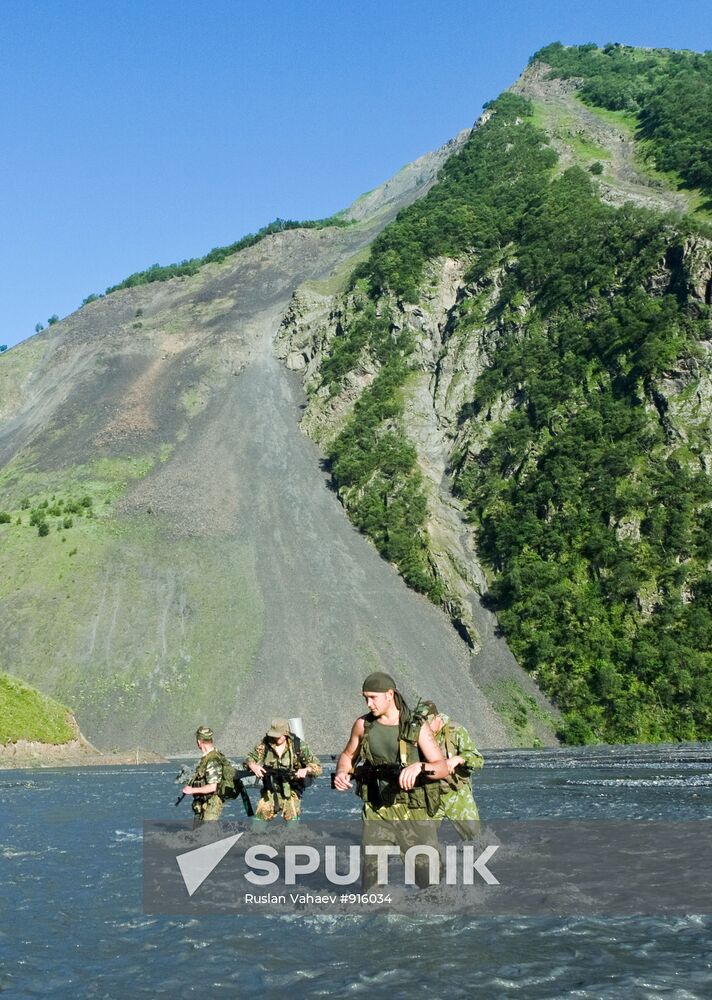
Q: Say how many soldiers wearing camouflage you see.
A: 4